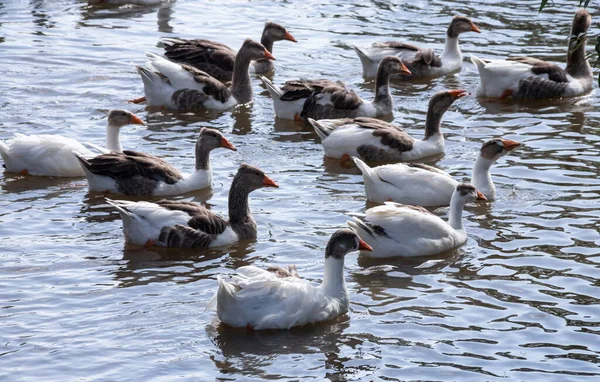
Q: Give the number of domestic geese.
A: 12